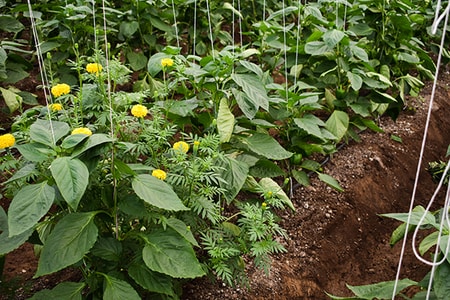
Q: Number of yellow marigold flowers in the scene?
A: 9